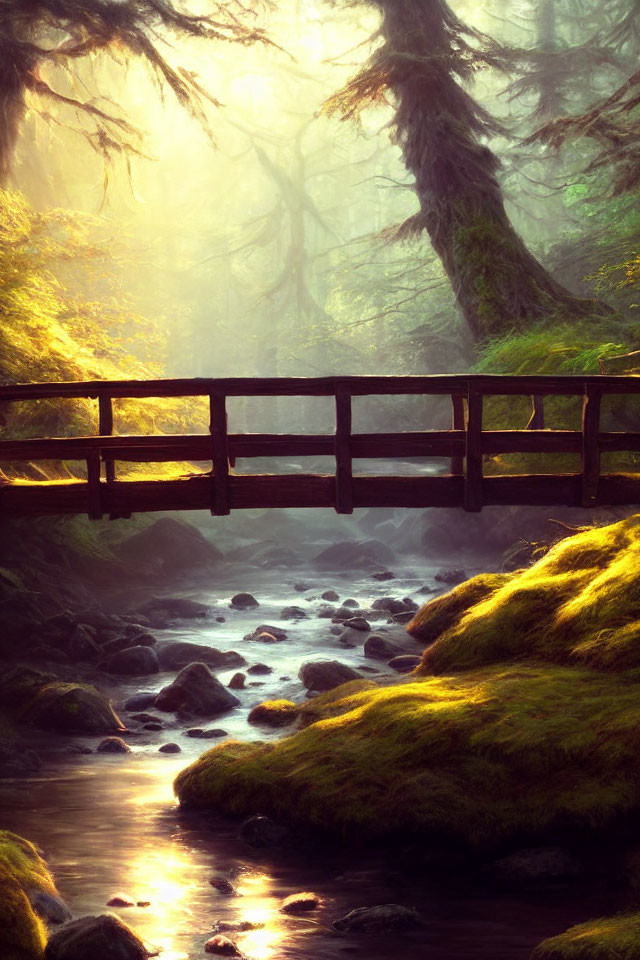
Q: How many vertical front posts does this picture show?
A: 5